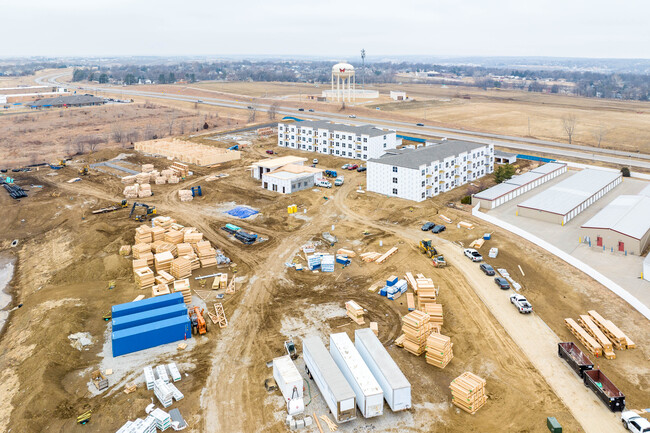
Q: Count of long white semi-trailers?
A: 3